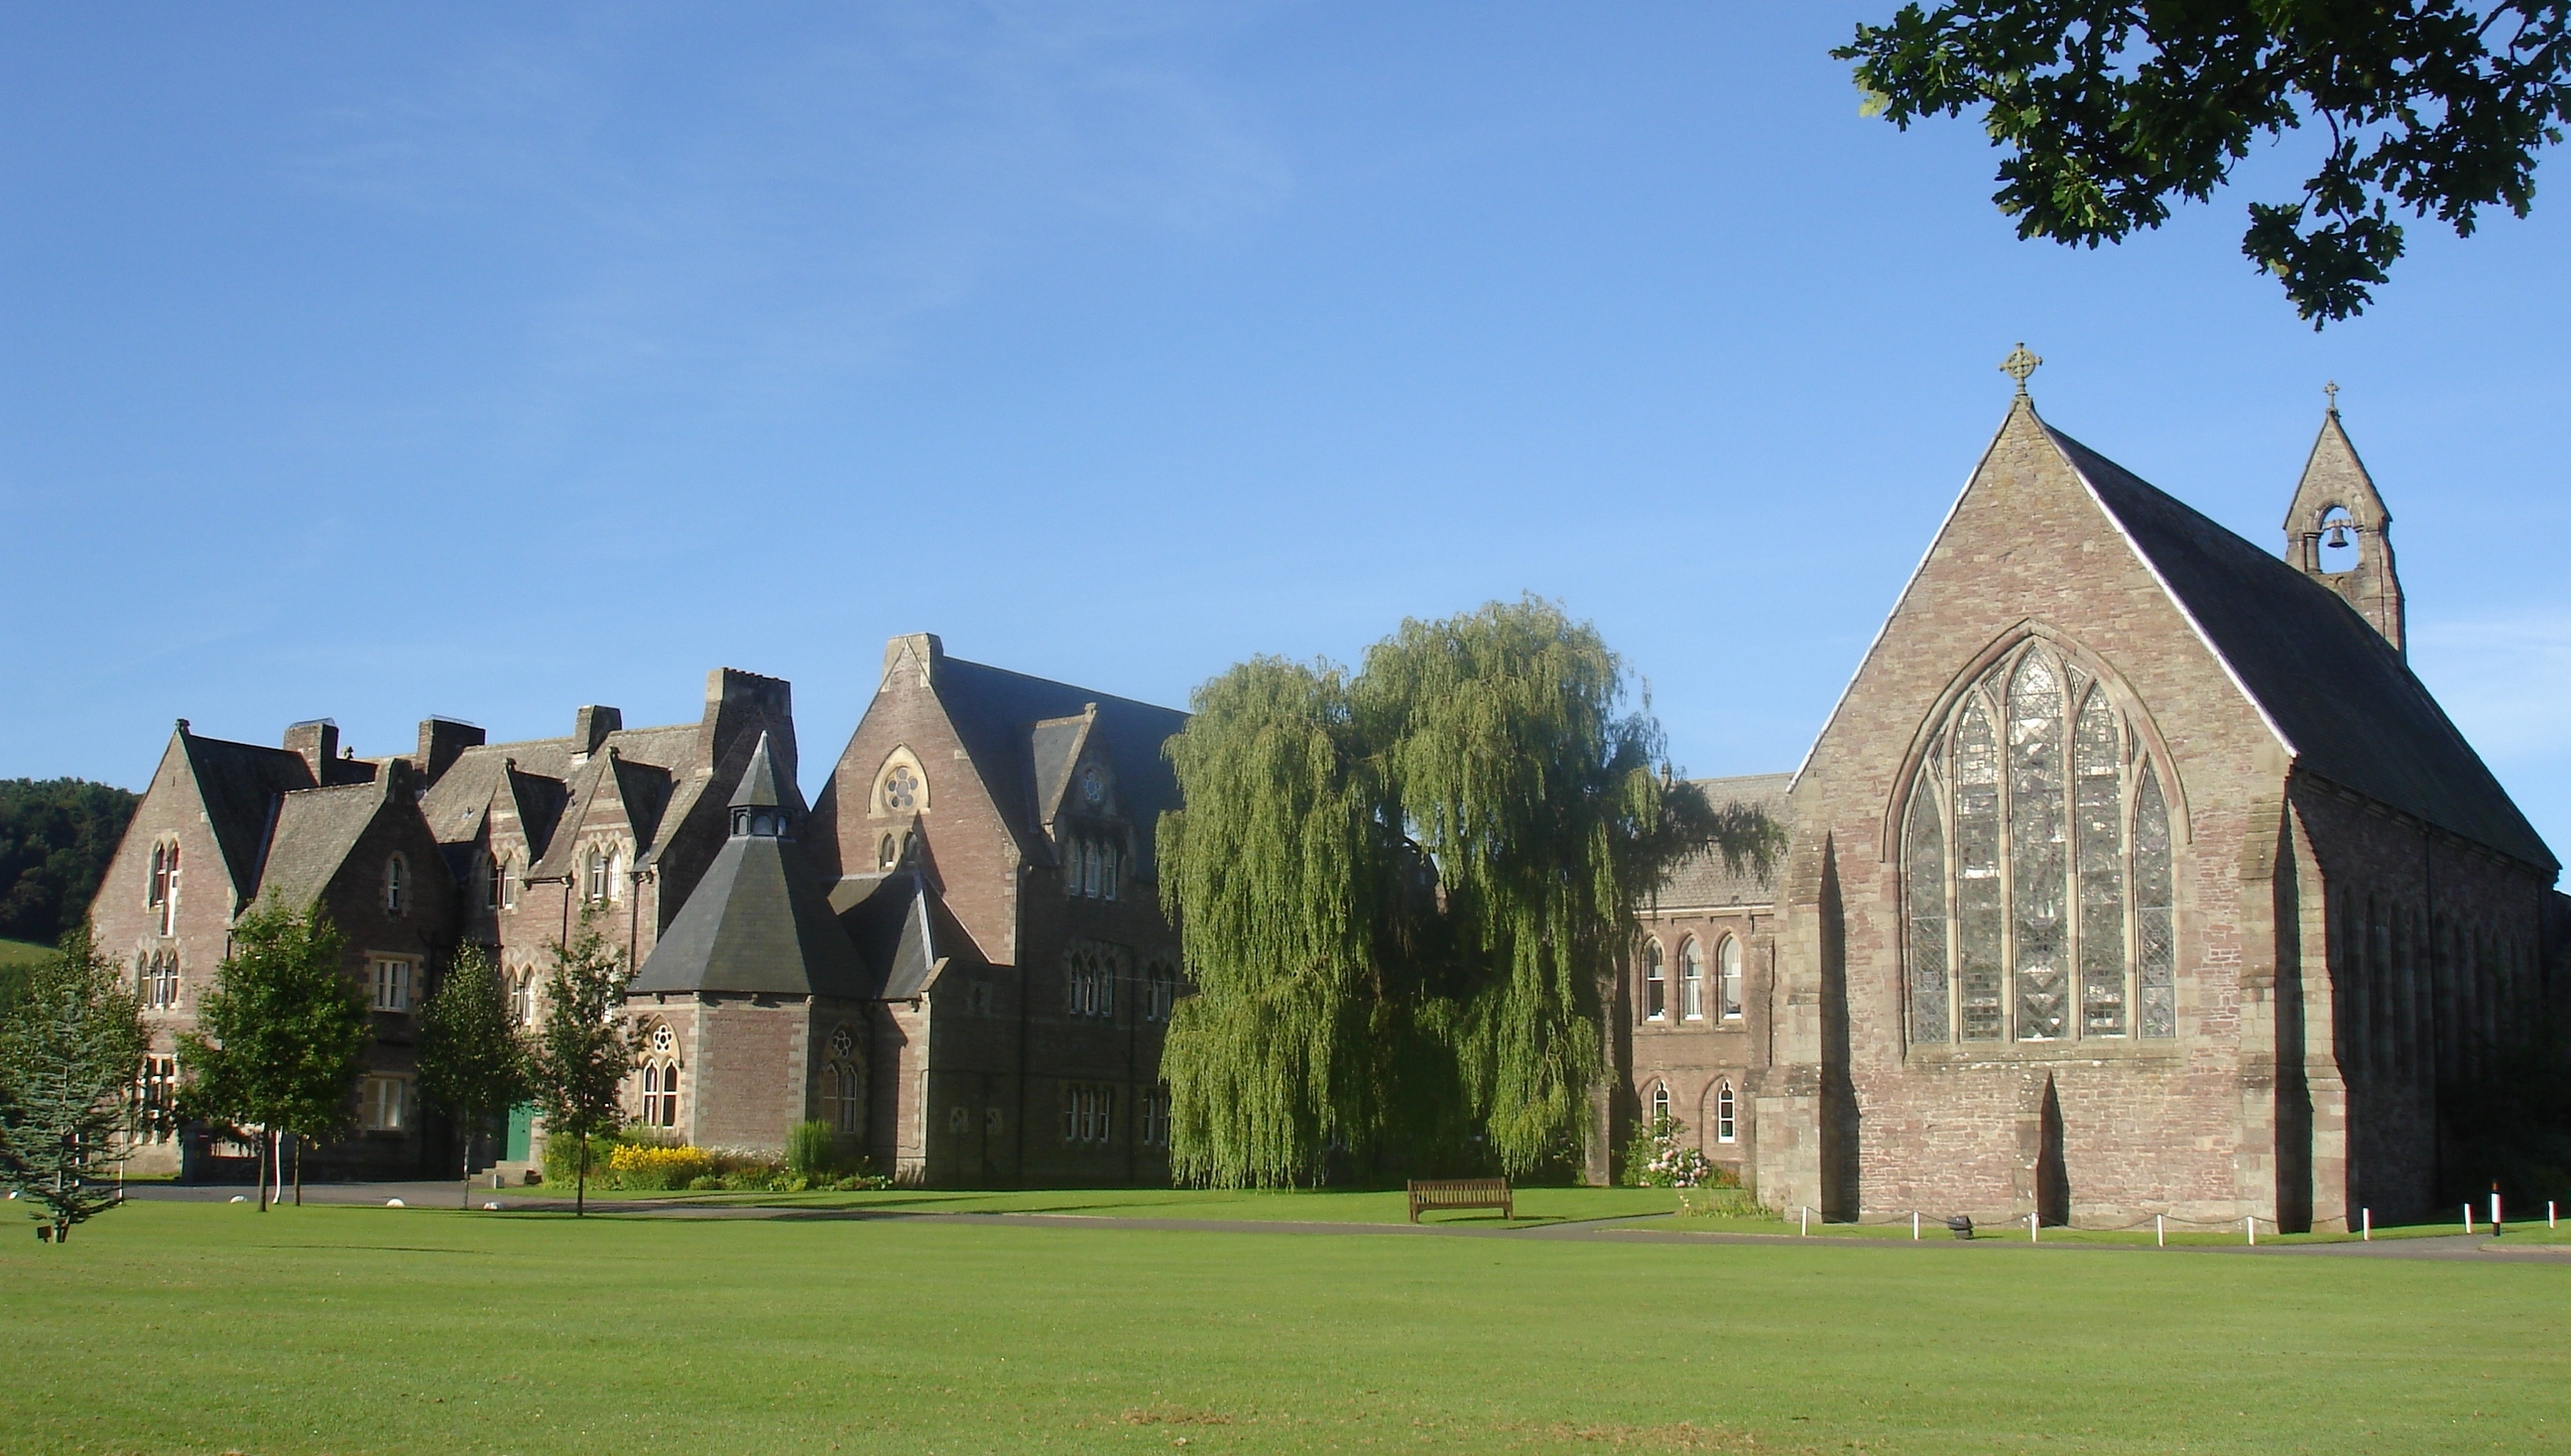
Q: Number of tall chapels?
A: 1